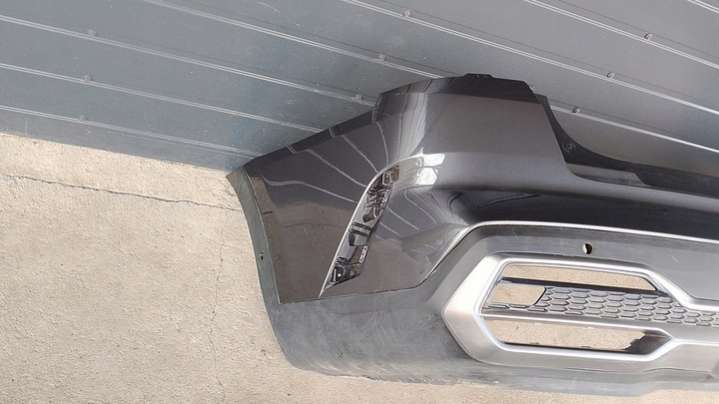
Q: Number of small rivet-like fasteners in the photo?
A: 9